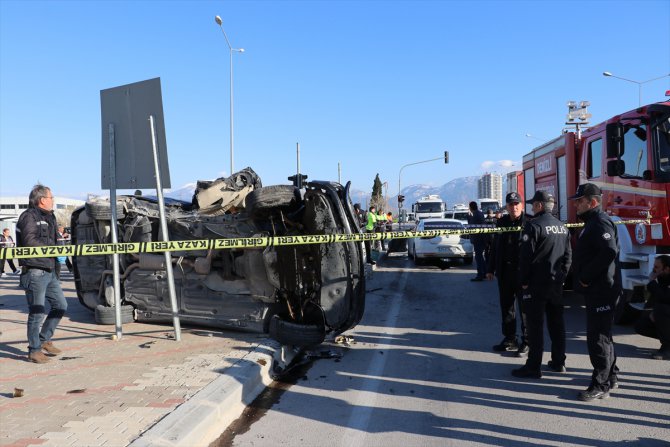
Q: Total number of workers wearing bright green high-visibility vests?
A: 2